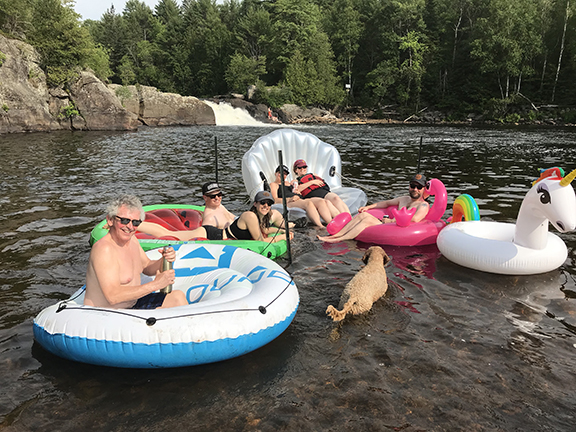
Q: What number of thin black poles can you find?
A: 3